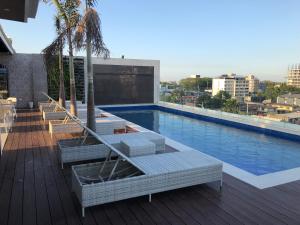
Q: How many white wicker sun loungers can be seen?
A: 5